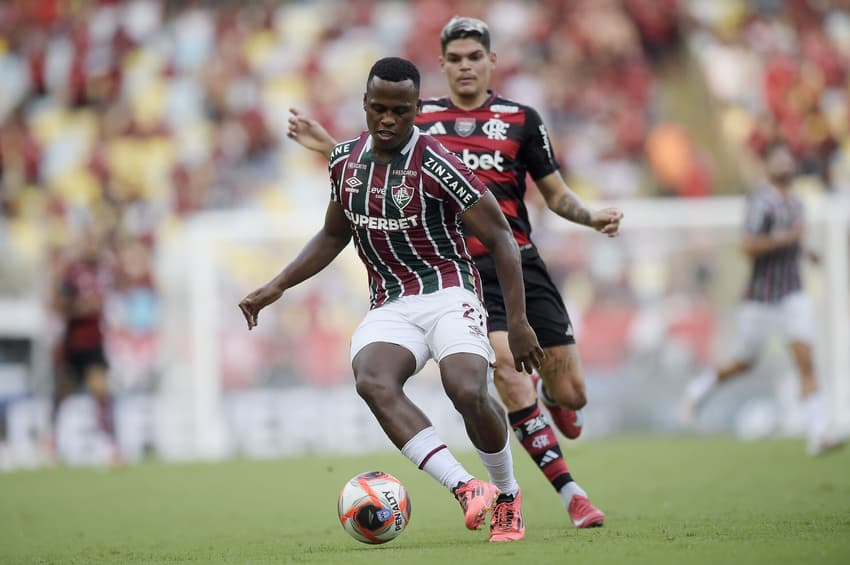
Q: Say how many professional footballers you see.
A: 4